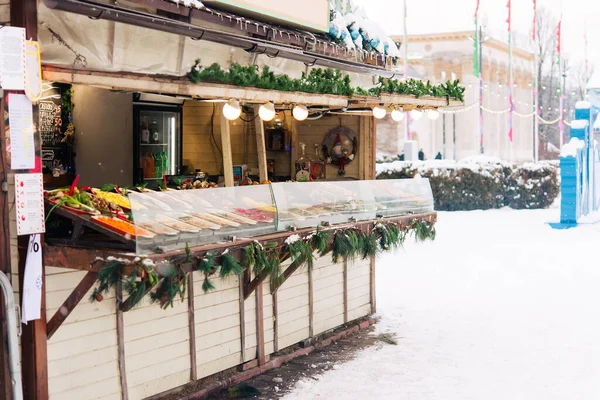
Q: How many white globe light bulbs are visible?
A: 7